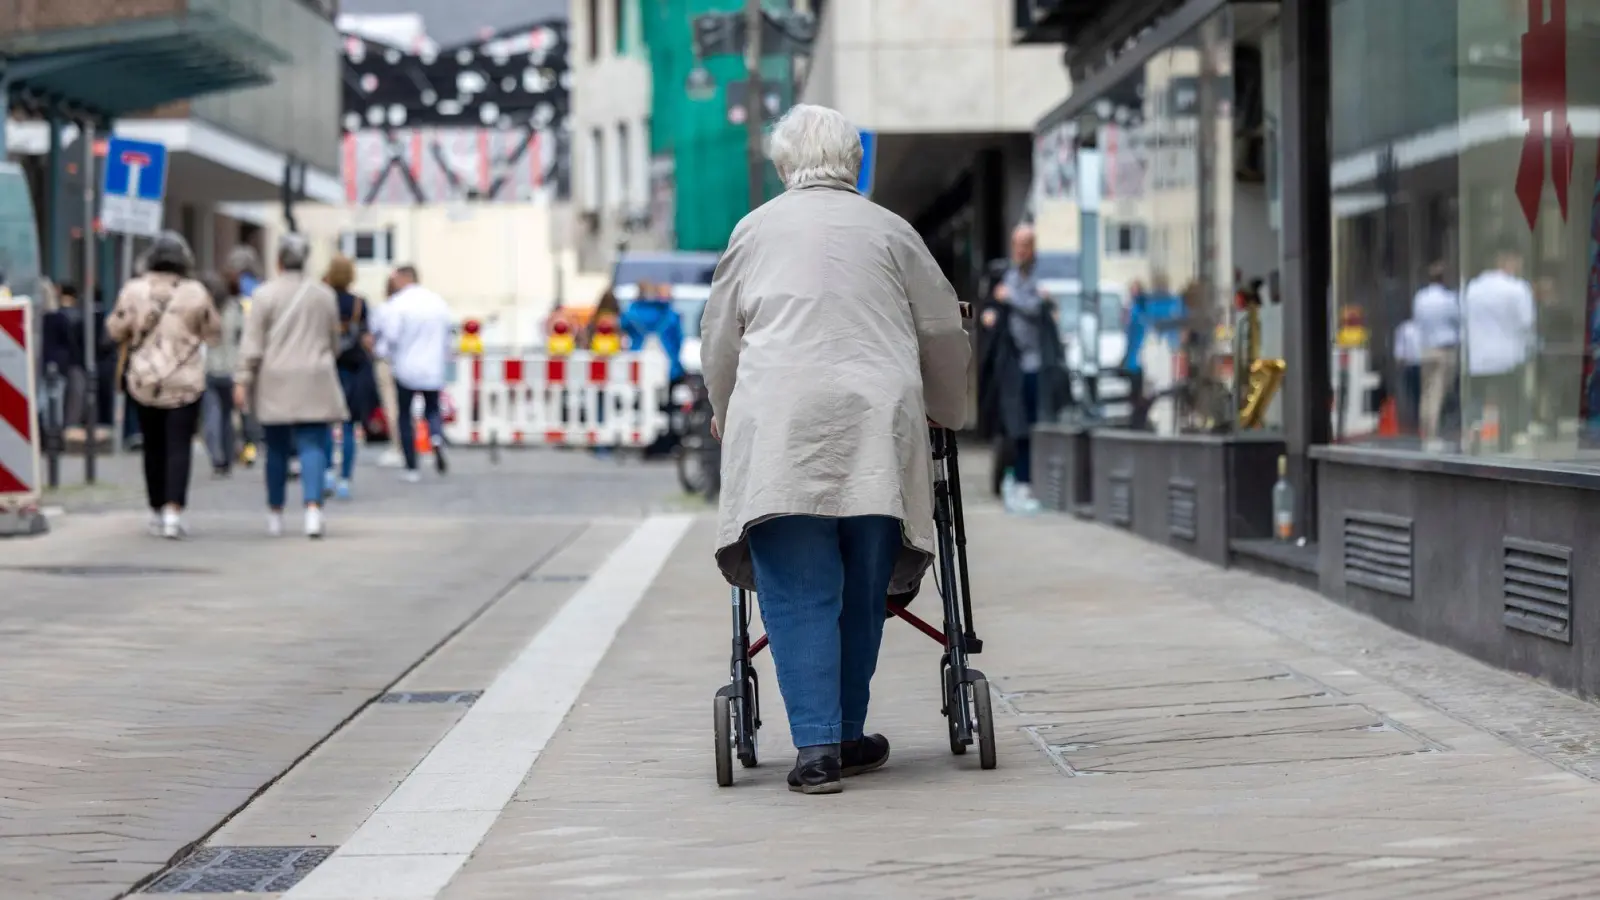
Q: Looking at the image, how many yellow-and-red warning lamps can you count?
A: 3